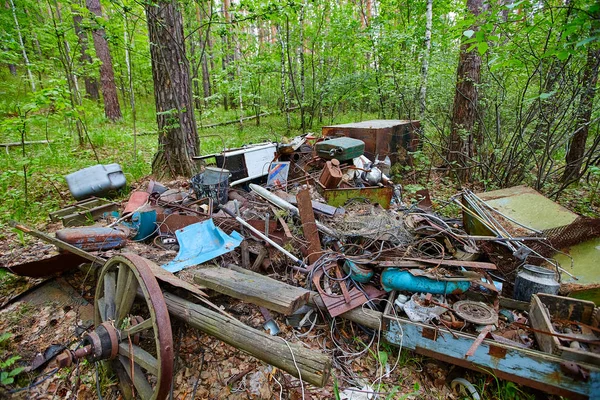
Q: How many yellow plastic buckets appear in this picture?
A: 0